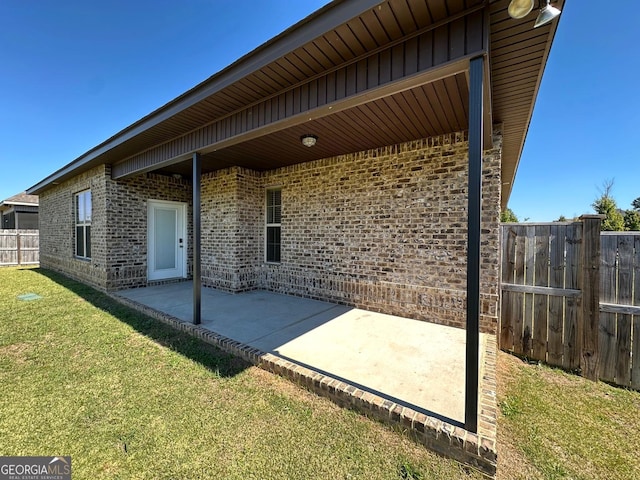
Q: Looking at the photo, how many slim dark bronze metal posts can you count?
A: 2